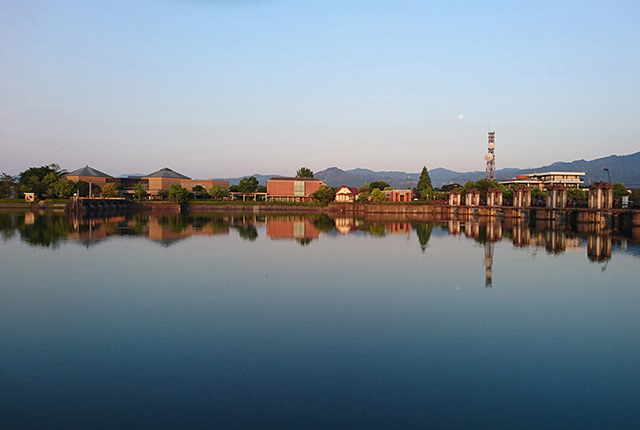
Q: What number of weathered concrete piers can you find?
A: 6